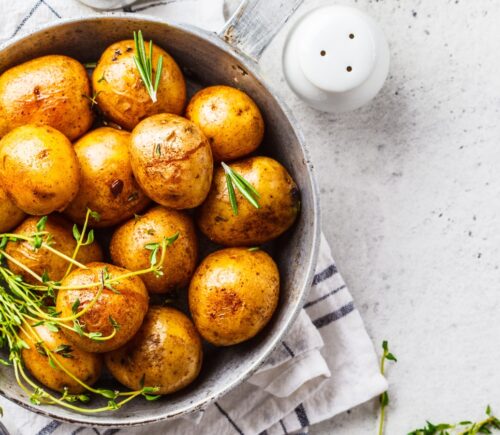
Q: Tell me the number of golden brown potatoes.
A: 14